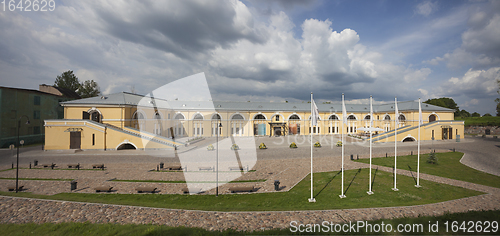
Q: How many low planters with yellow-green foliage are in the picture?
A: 6